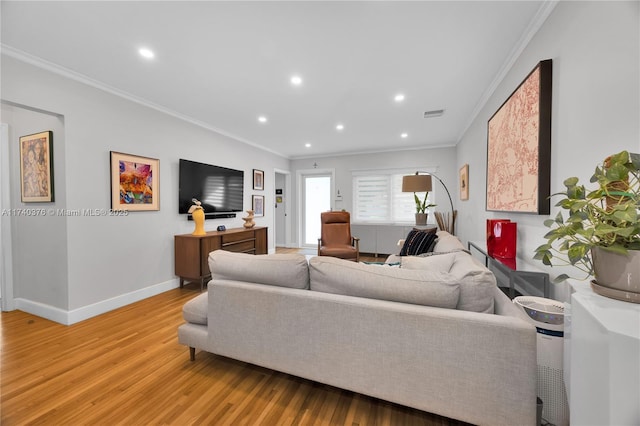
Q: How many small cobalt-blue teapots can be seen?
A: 0